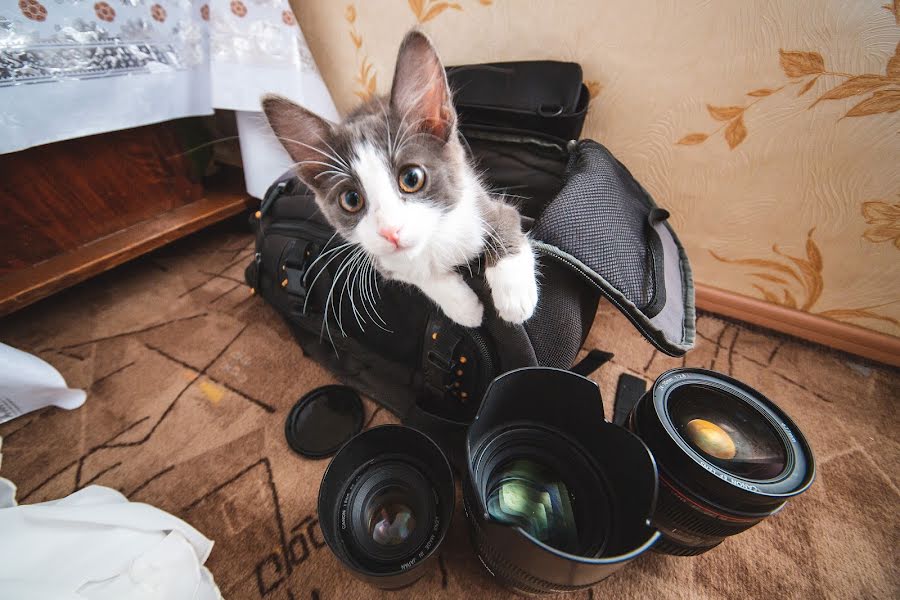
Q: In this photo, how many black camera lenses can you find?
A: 3